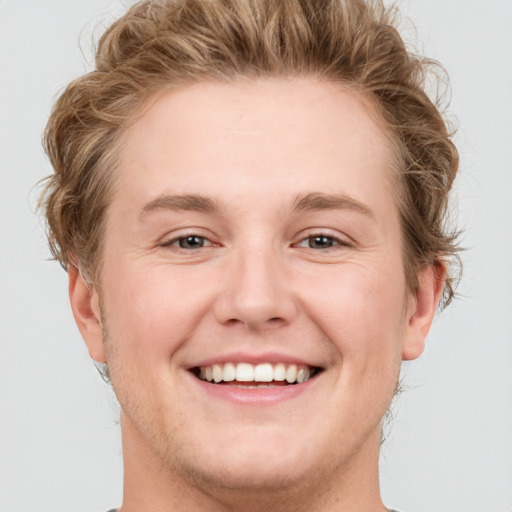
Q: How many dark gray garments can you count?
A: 1